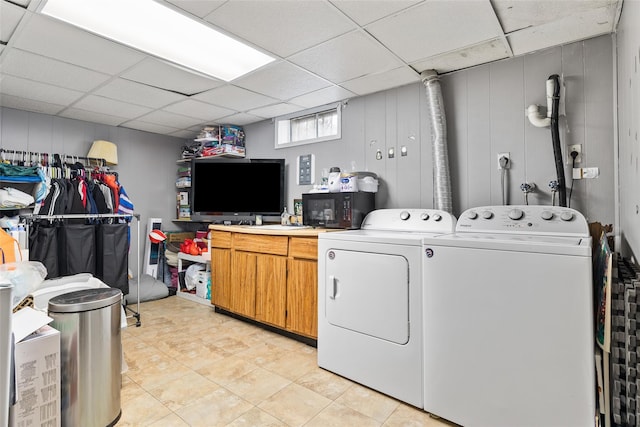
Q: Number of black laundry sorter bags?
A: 3